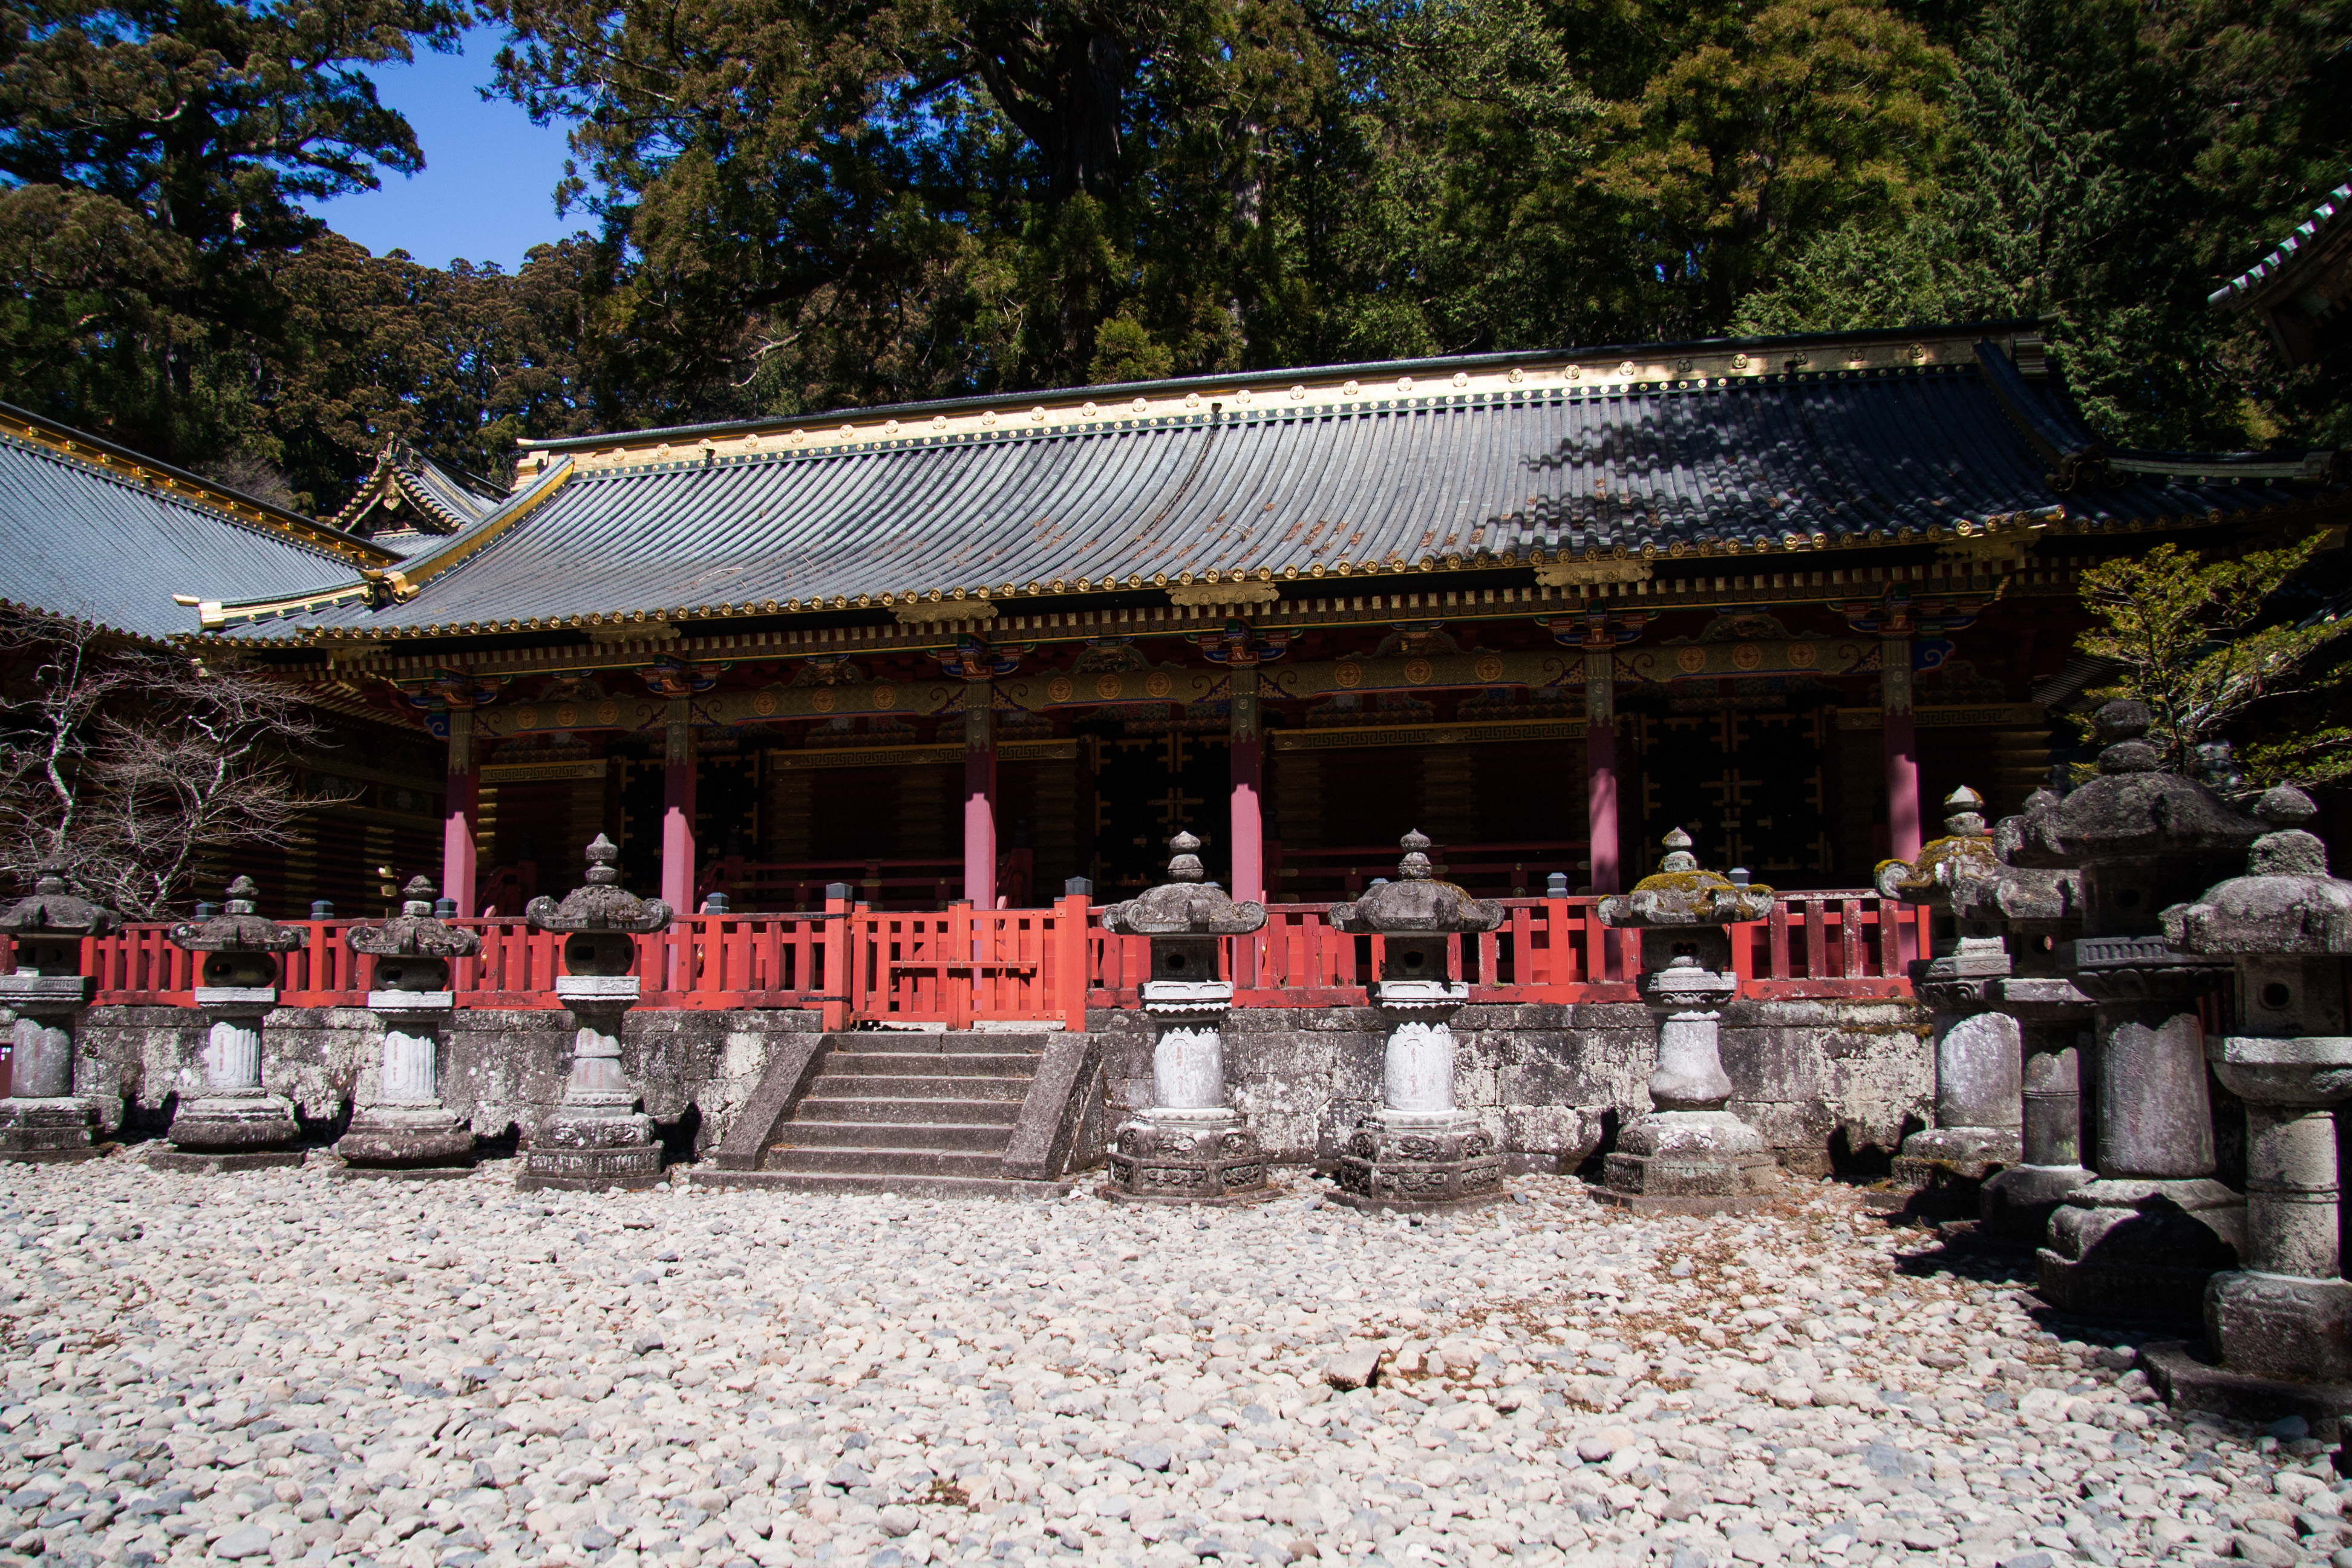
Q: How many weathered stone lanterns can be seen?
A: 11